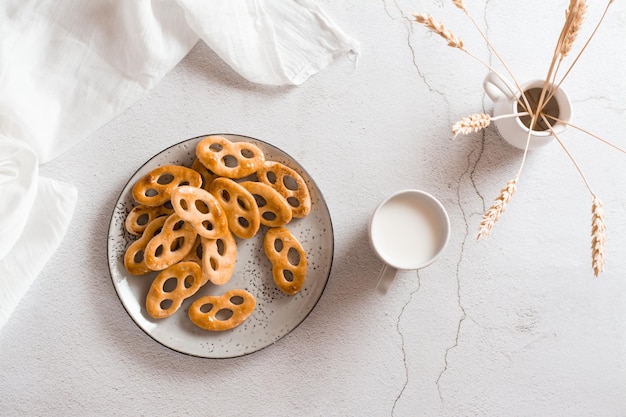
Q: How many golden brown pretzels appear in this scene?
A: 15